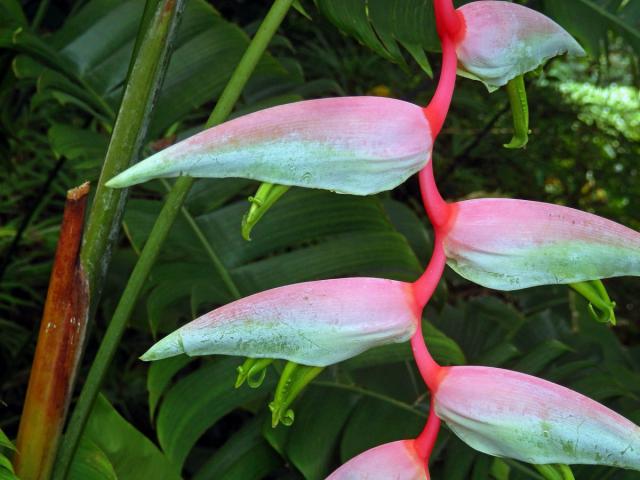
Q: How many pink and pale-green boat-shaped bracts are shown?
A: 6